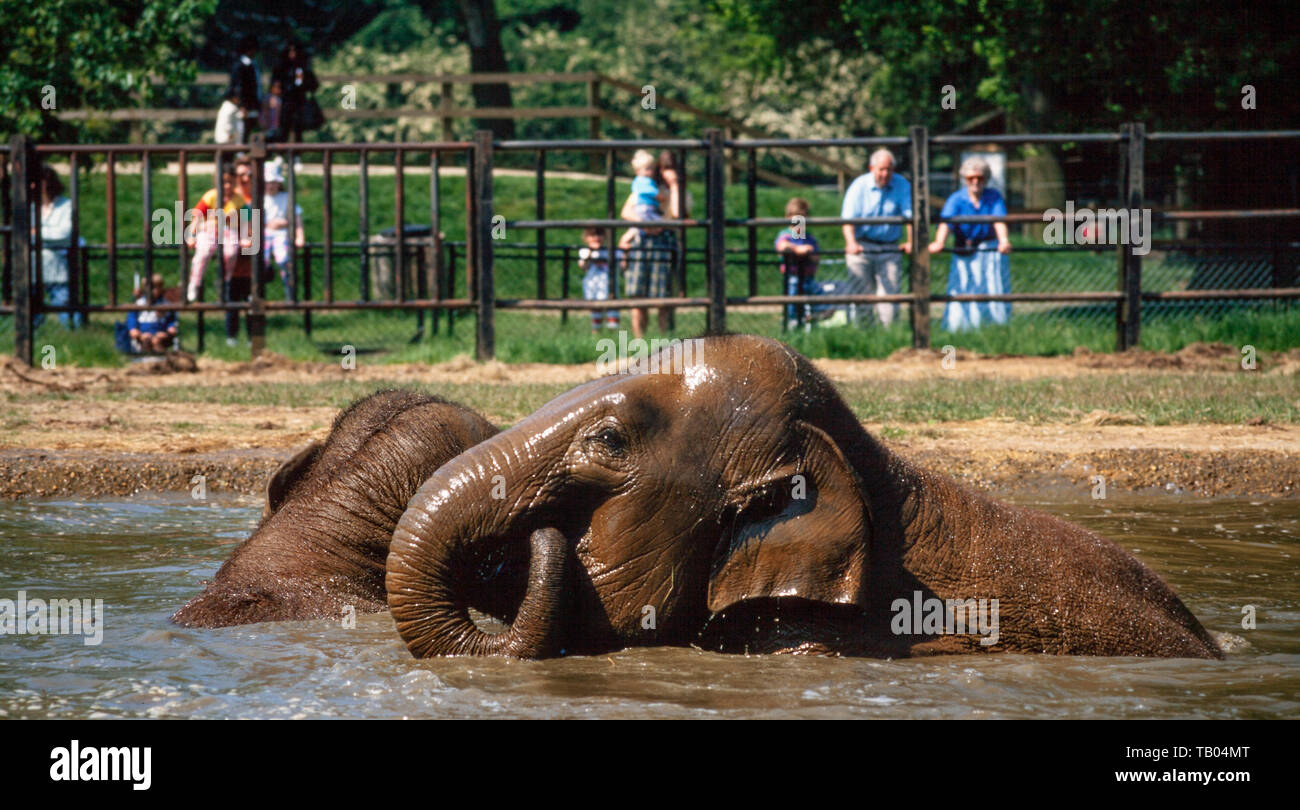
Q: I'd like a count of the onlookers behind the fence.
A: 15